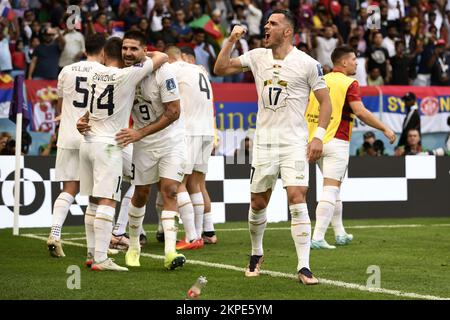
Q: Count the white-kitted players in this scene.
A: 5